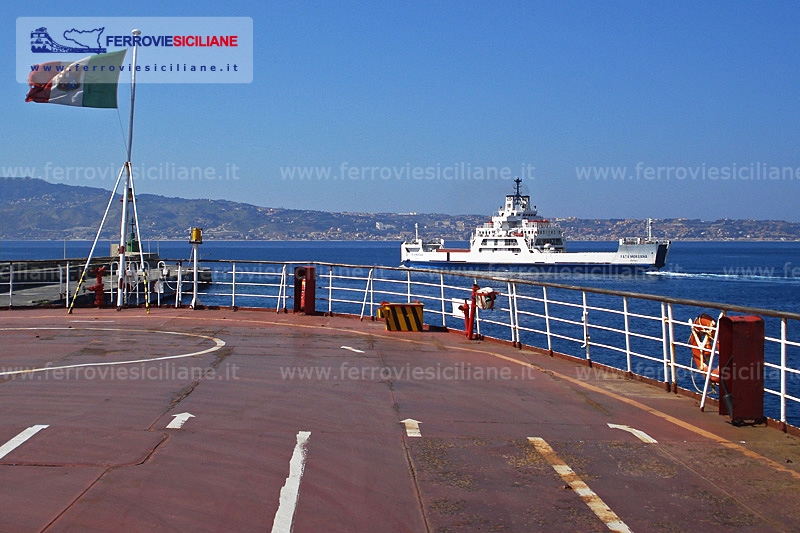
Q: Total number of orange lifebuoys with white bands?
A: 1